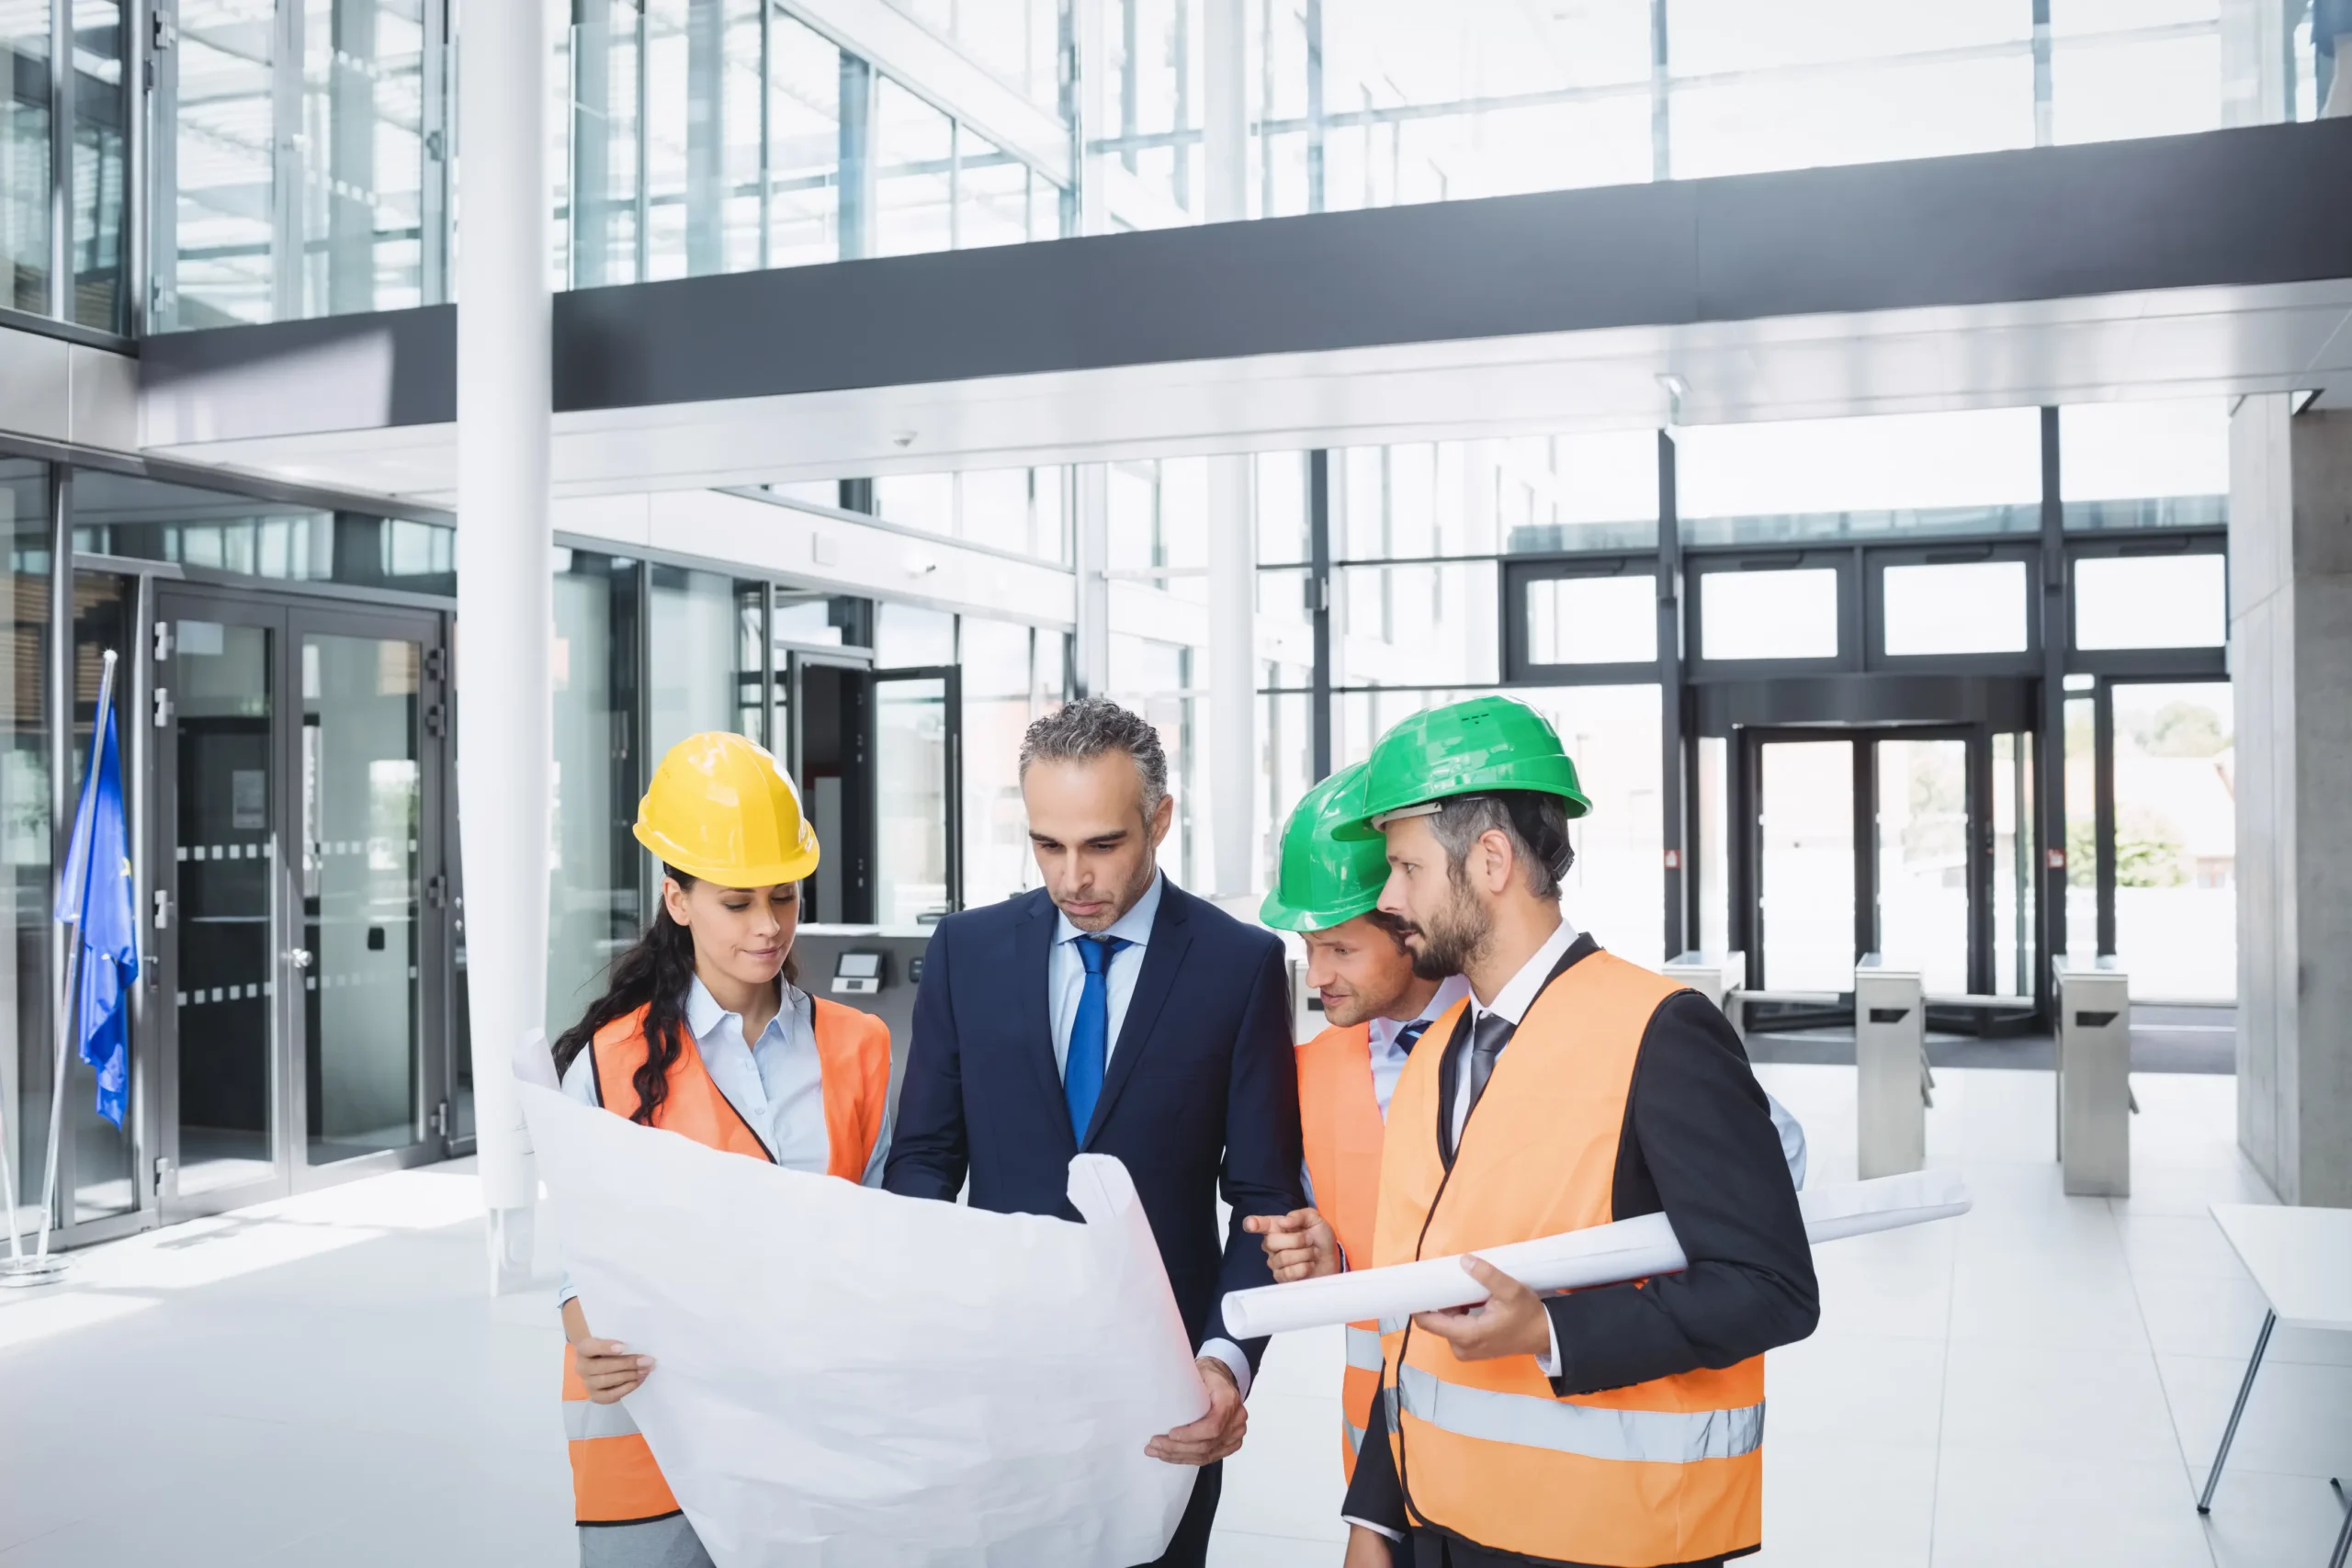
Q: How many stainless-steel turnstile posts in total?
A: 3